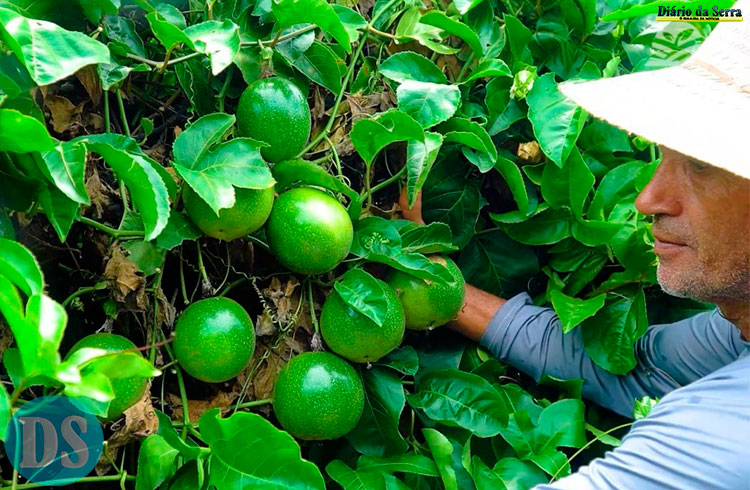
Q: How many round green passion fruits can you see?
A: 8